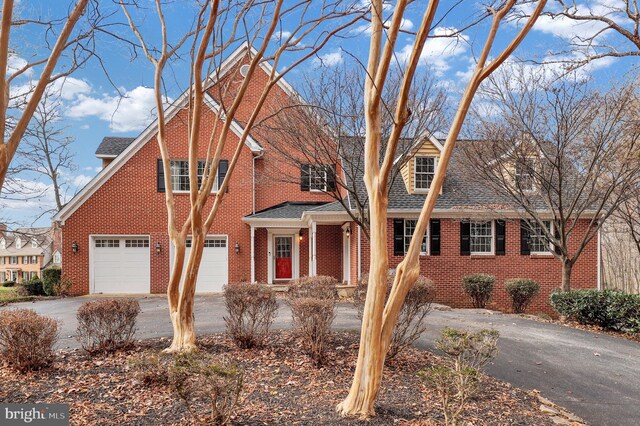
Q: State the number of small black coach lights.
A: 5